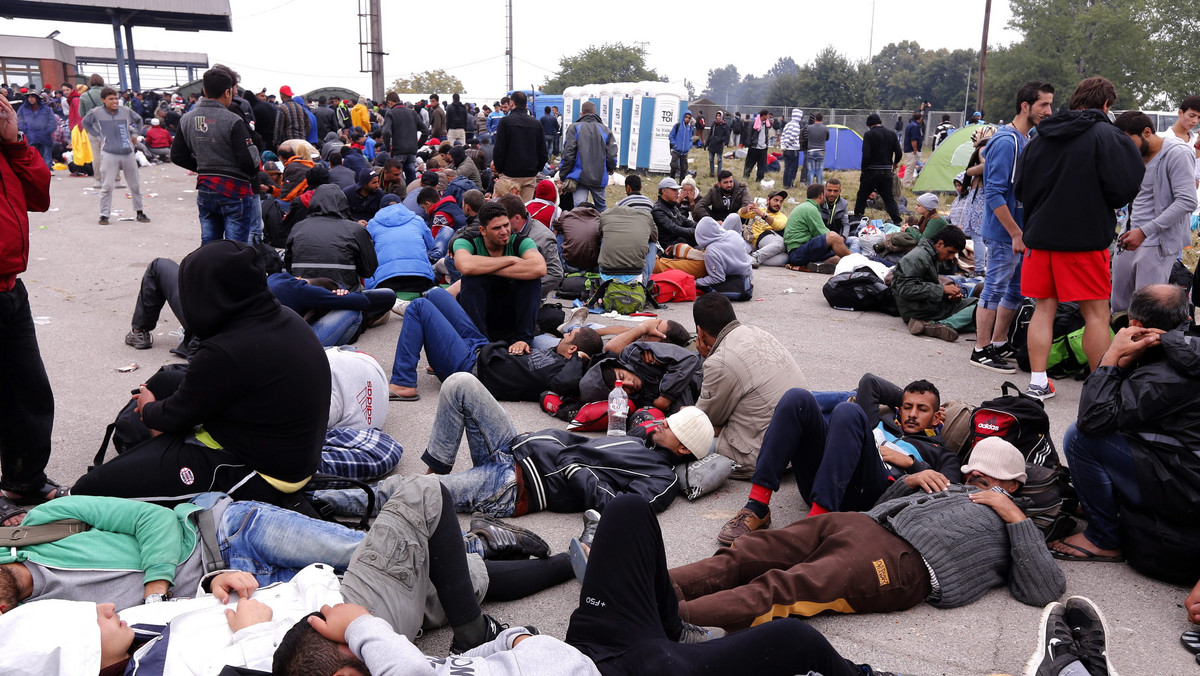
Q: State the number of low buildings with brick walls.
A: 1